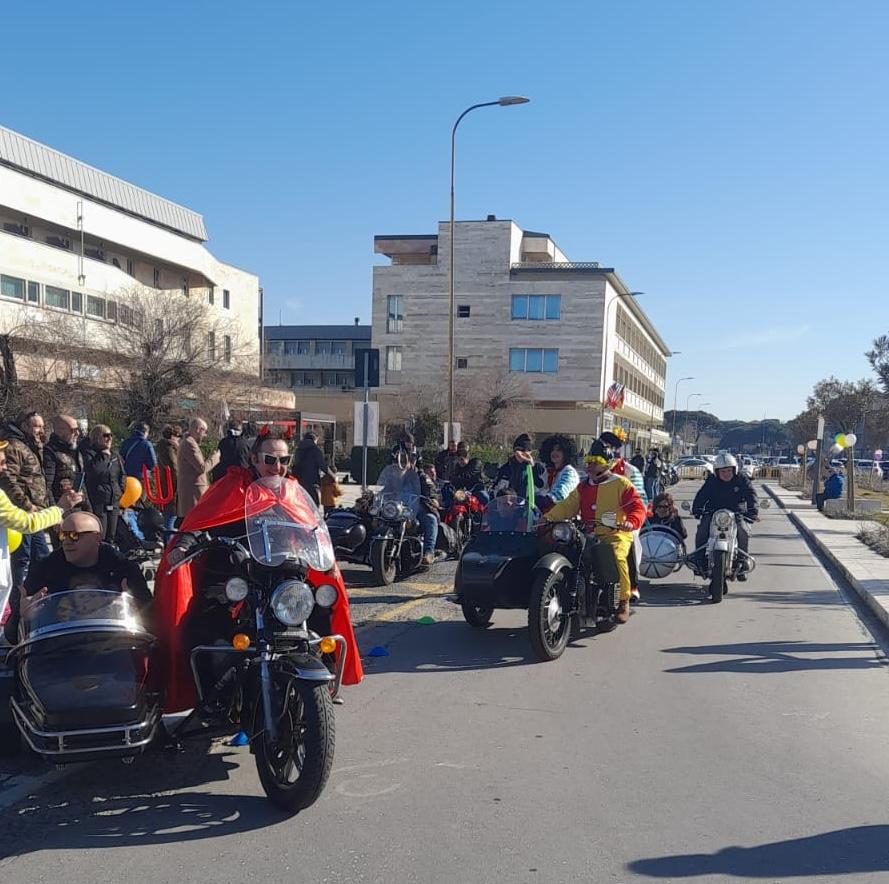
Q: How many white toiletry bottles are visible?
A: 0